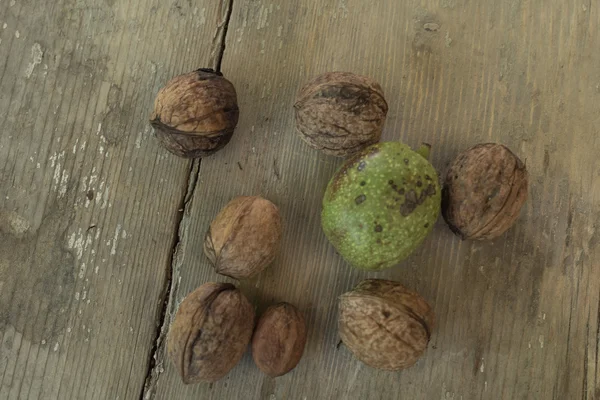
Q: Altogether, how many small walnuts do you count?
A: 1